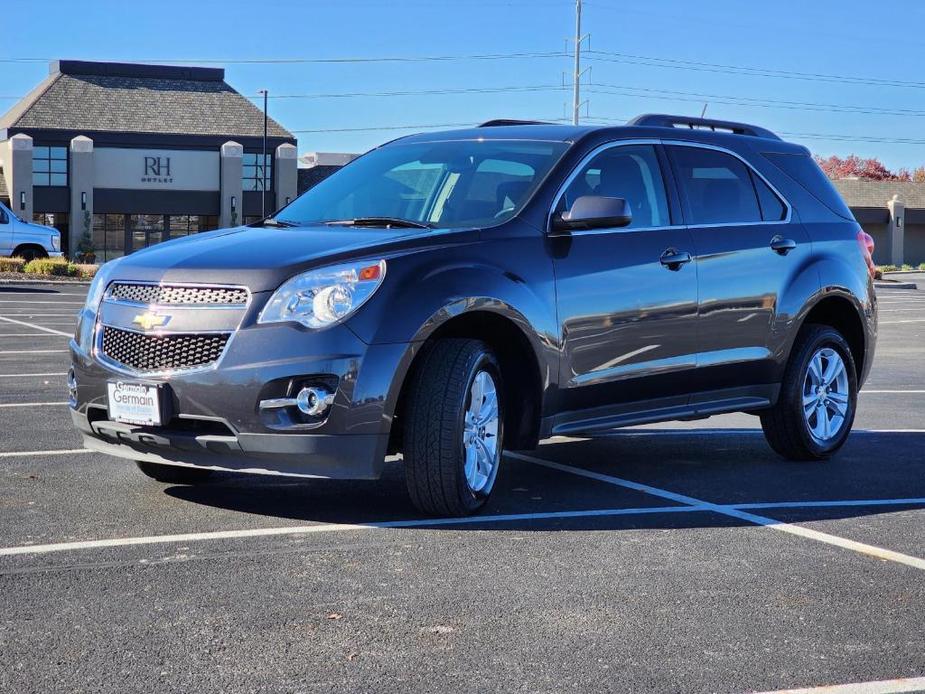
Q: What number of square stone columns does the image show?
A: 5